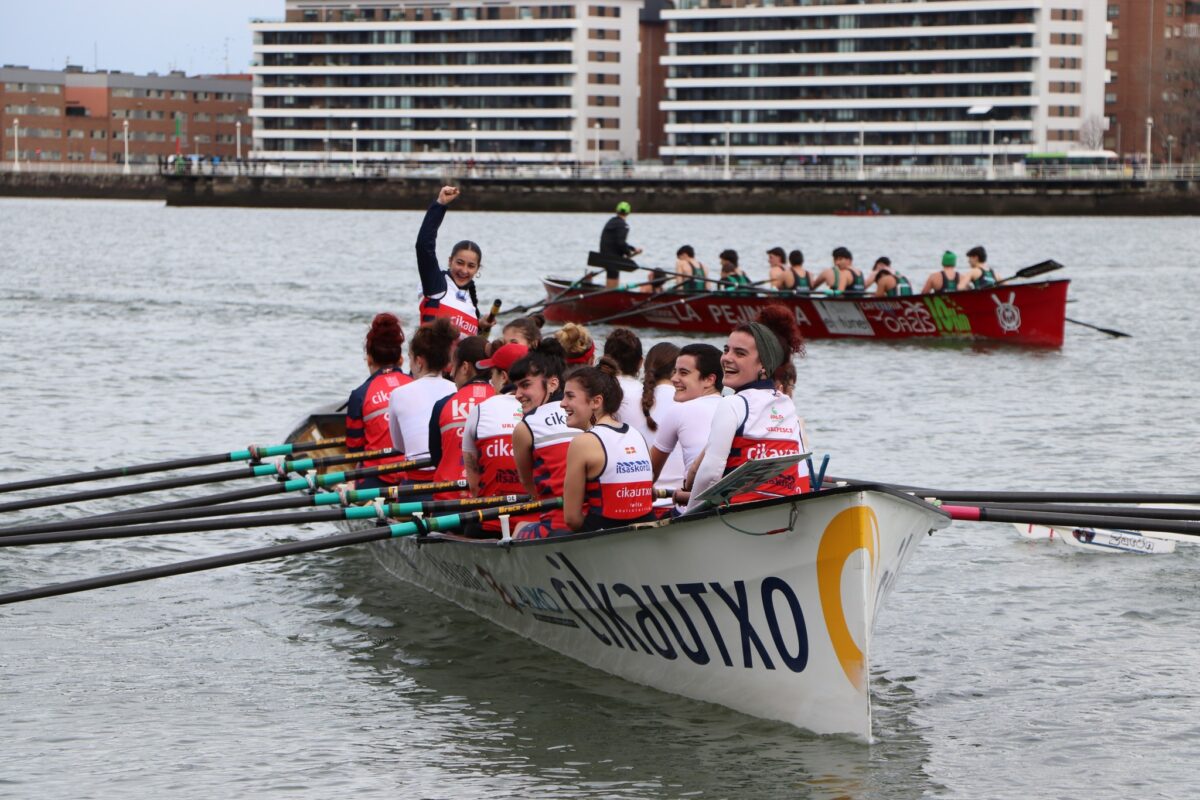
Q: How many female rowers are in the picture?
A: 14